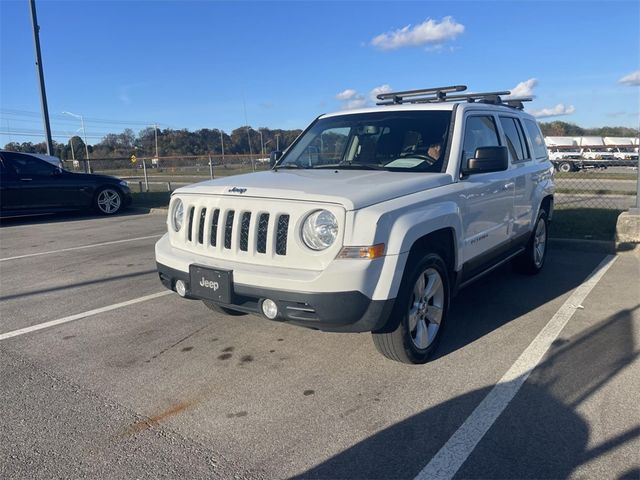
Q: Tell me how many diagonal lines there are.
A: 3